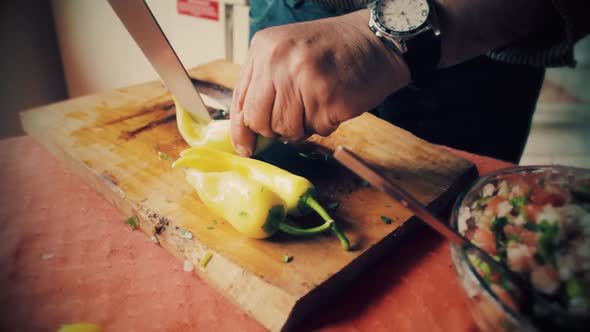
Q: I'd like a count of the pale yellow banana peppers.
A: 3